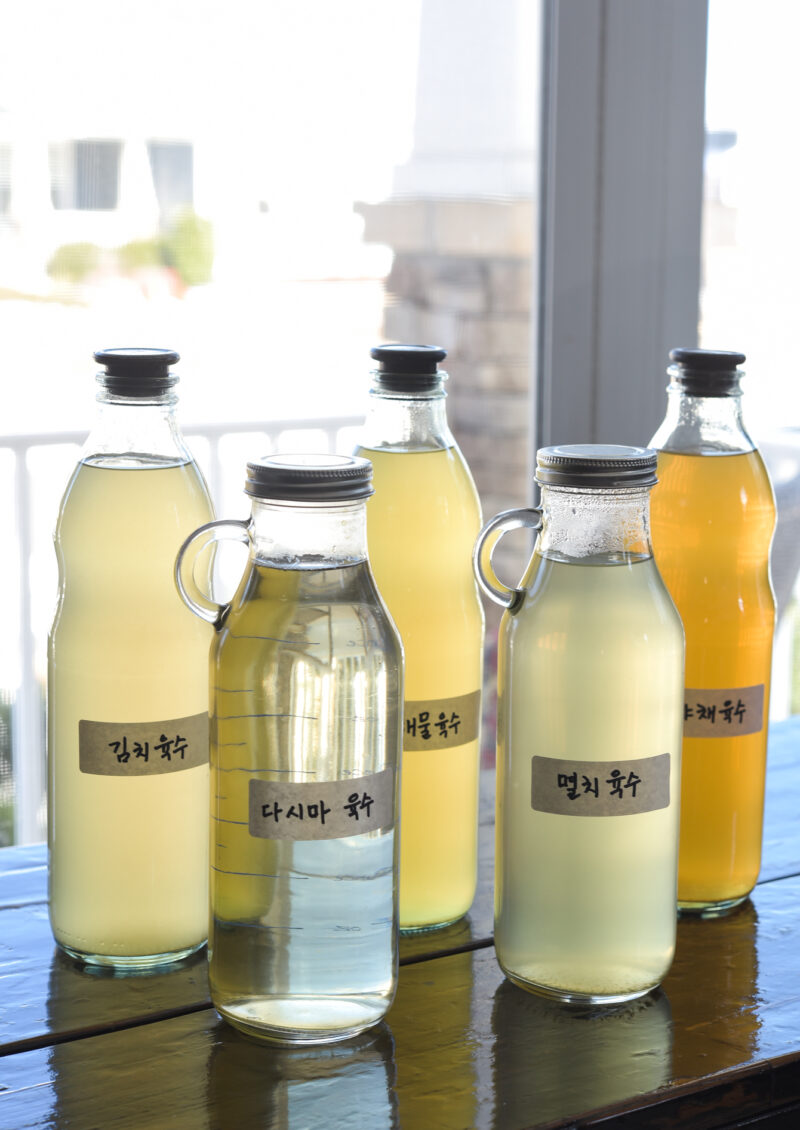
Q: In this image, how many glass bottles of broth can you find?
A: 5